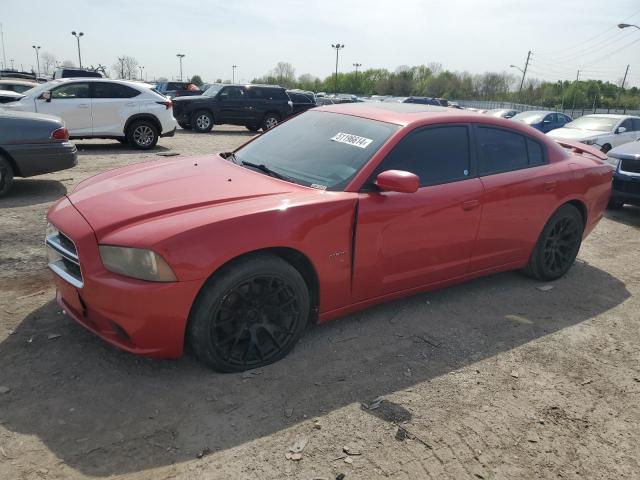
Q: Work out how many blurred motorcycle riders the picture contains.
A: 0